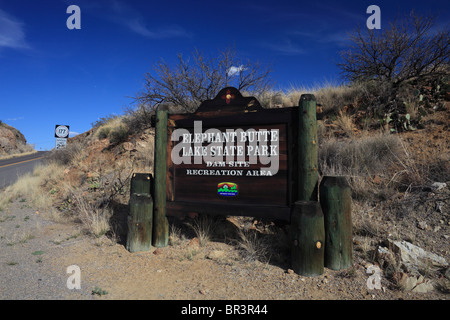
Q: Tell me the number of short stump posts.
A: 4